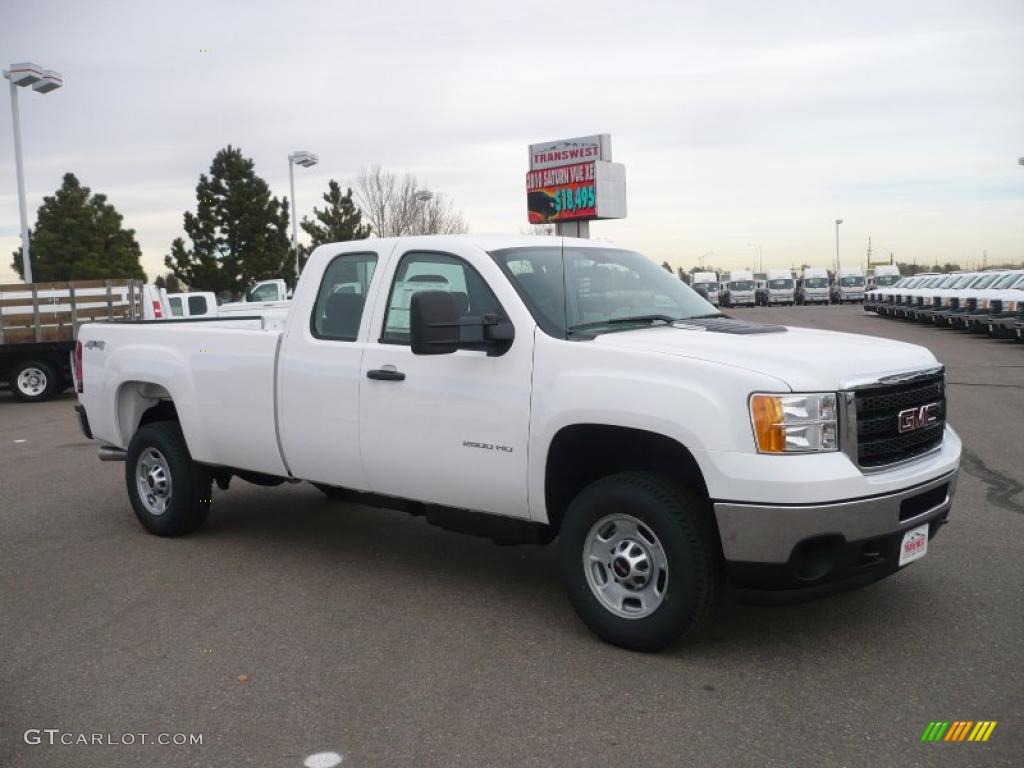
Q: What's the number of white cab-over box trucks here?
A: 6